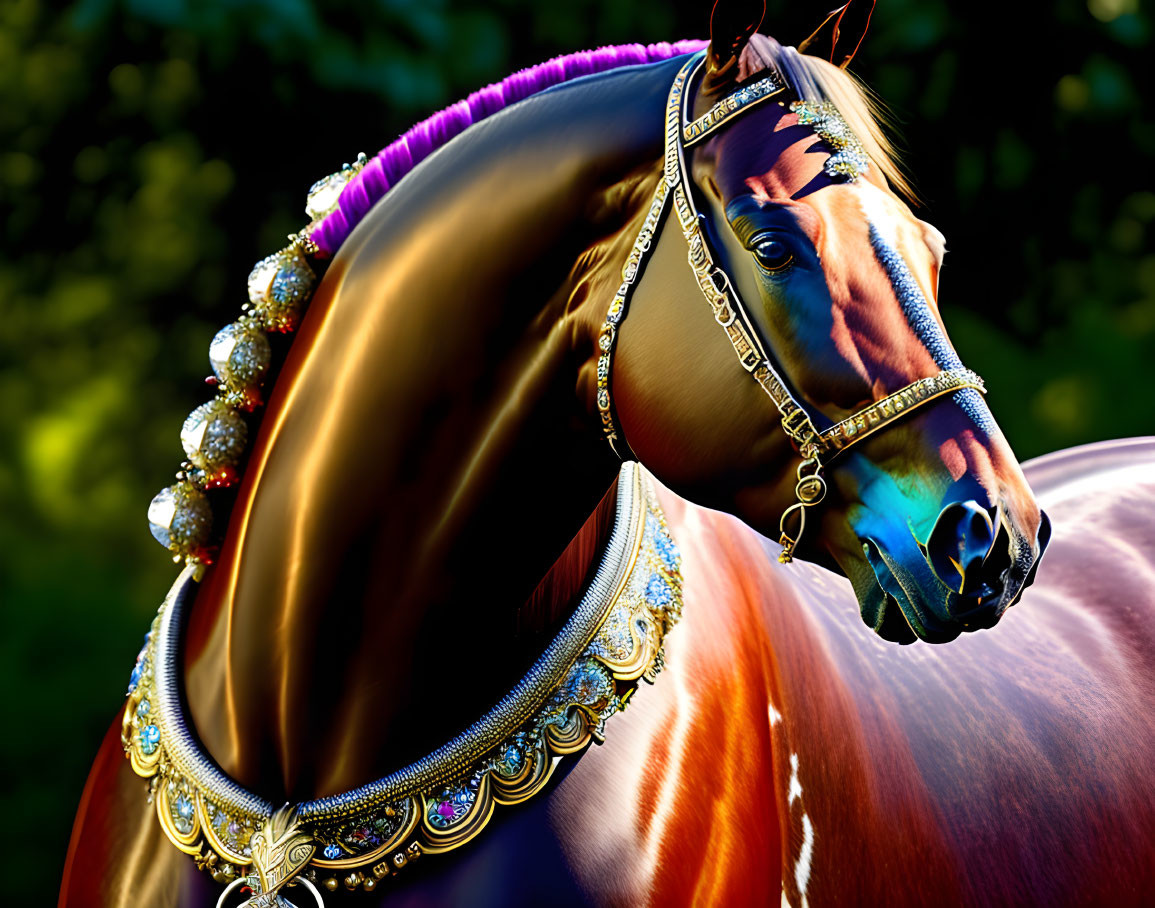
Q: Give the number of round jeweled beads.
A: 5